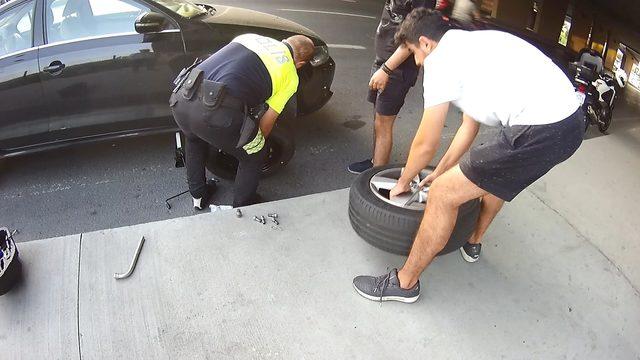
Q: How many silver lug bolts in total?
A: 5